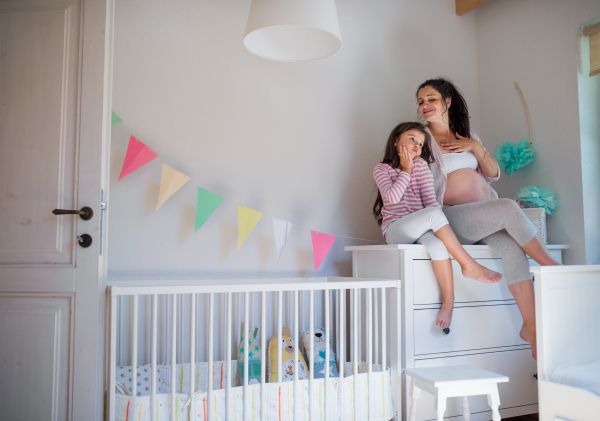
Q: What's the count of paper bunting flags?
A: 7